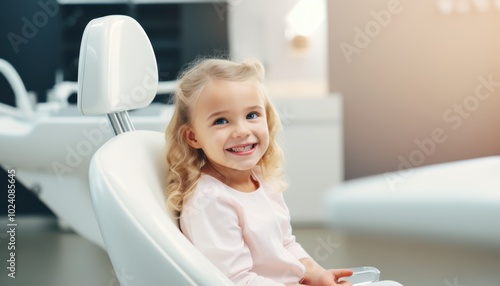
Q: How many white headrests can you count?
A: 1